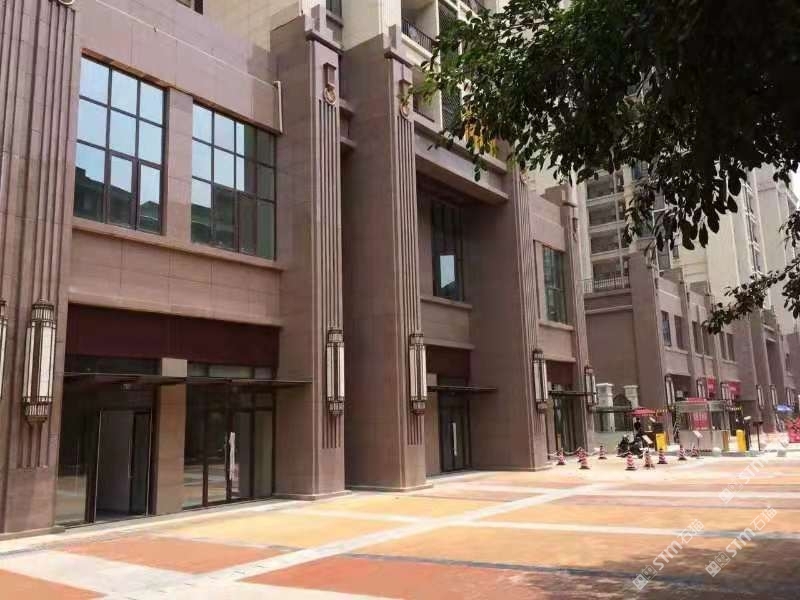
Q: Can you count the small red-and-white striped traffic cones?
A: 9